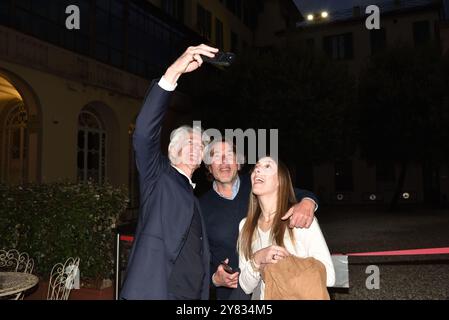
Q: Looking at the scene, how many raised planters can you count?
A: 1